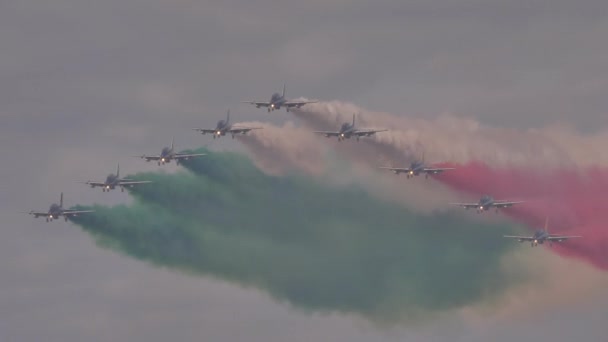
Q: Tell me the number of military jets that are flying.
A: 9